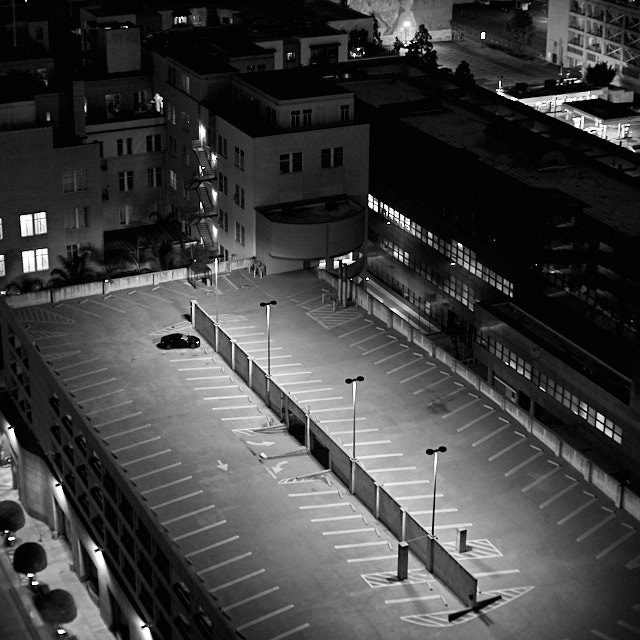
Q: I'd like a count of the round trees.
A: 3